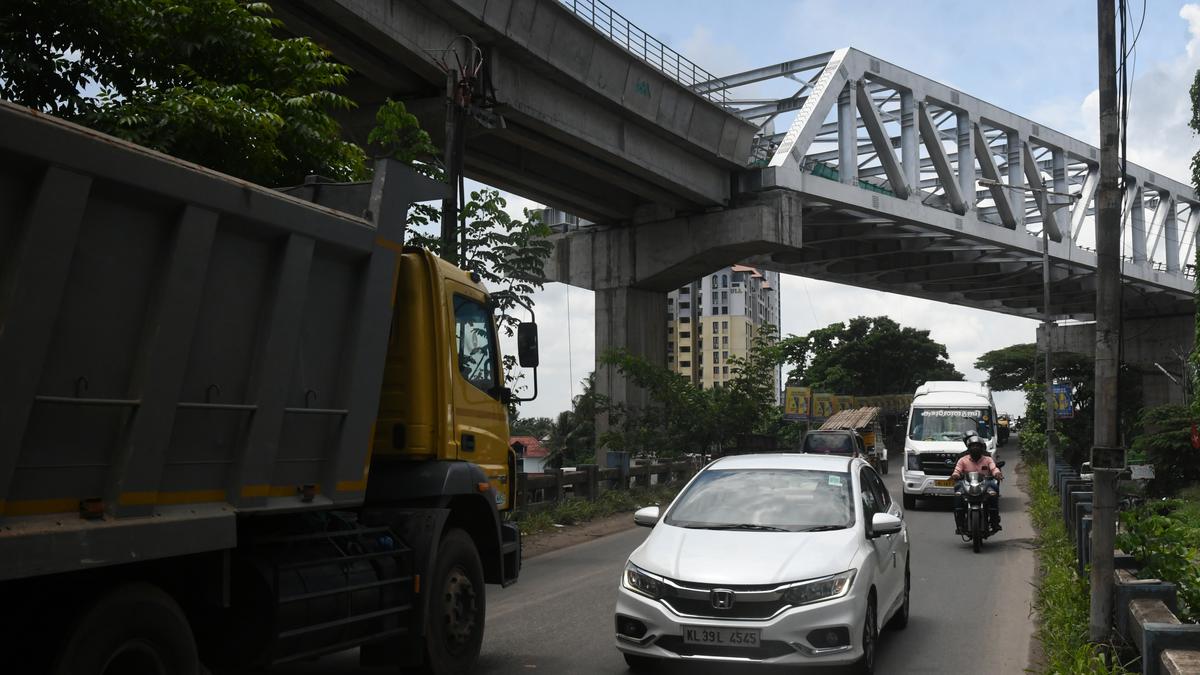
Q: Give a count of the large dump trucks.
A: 1